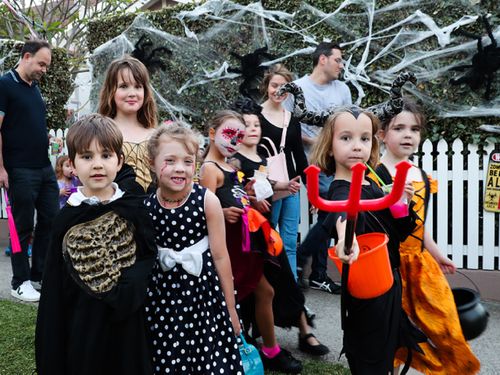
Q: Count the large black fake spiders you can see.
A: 3